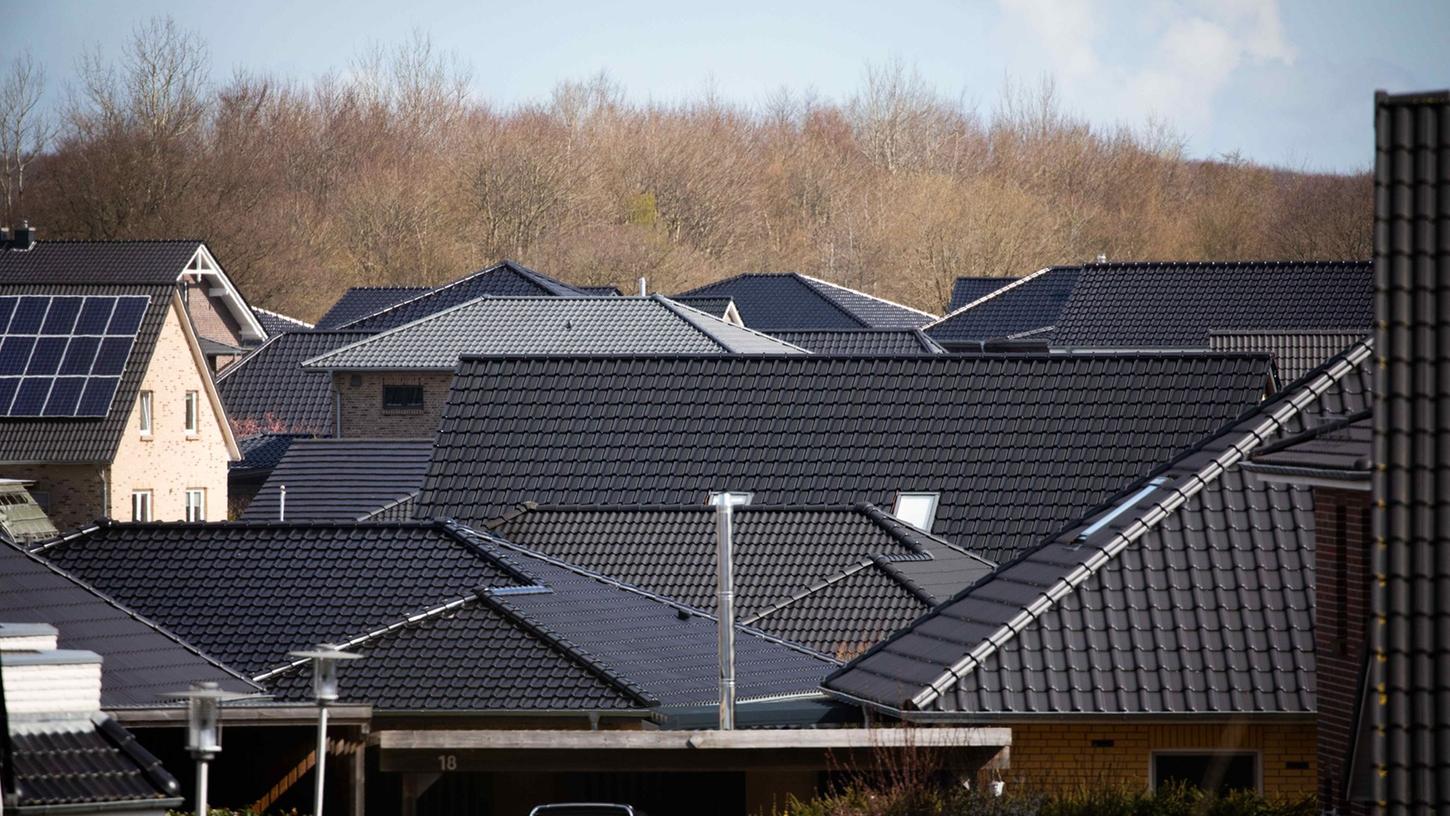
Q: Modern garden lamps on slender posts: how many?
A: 2